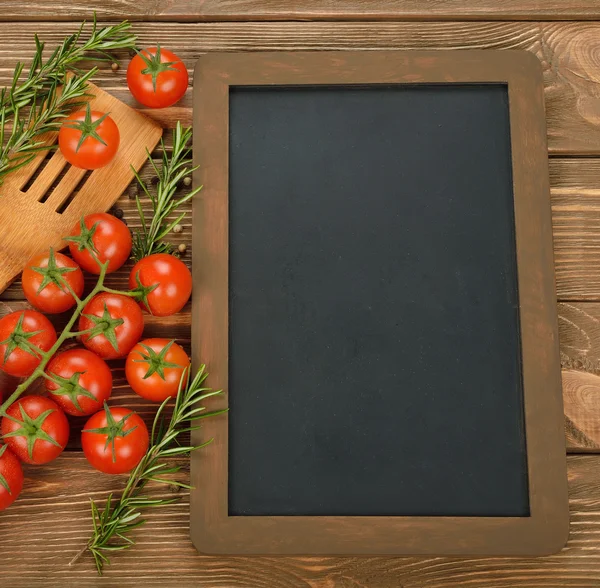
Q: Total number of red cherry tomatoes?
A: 12